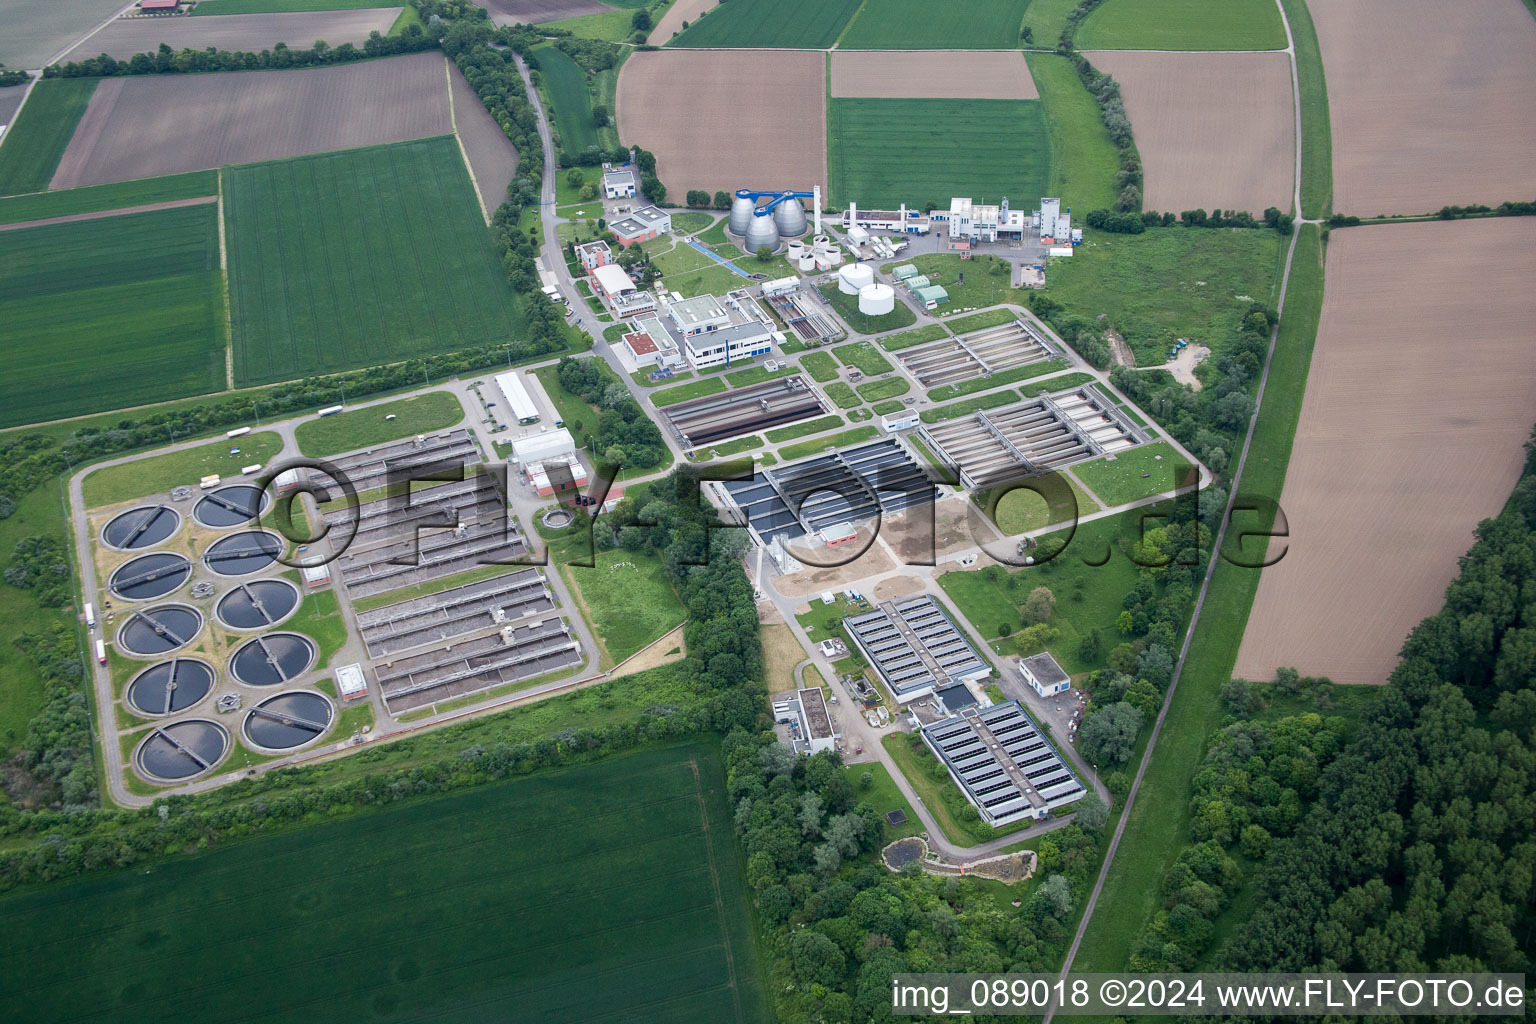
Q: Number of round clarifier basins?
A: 10